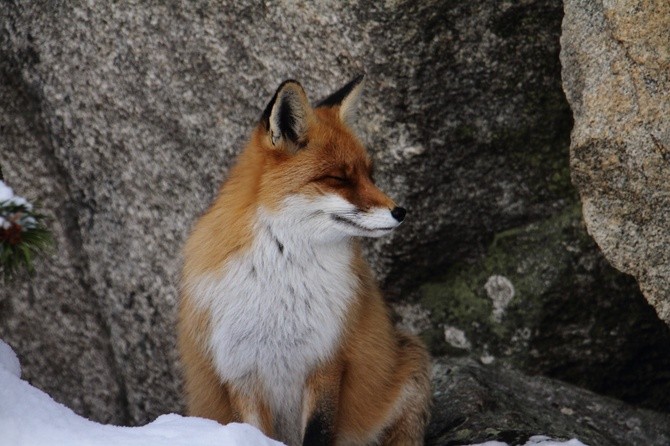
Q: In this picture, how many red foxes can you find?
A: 1